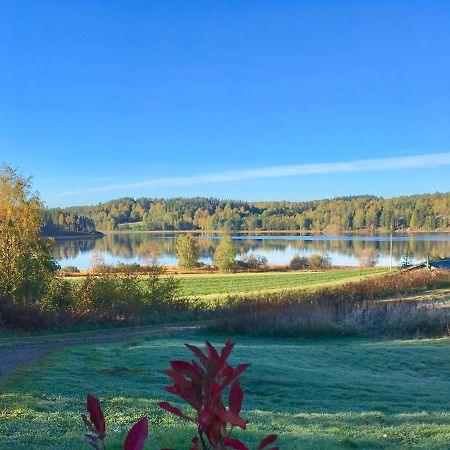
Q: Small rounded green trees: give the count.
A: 2